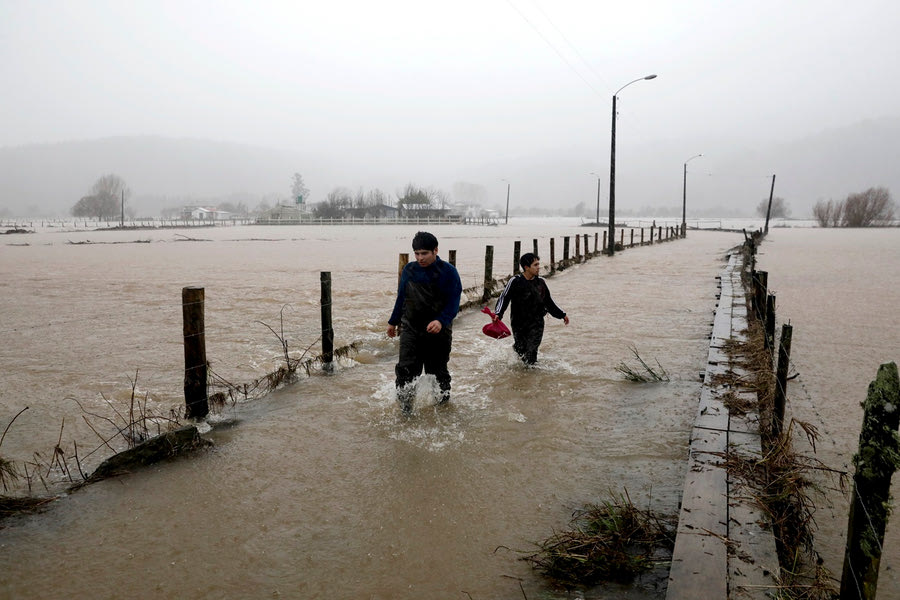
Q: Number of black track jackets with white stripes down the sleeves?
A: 1